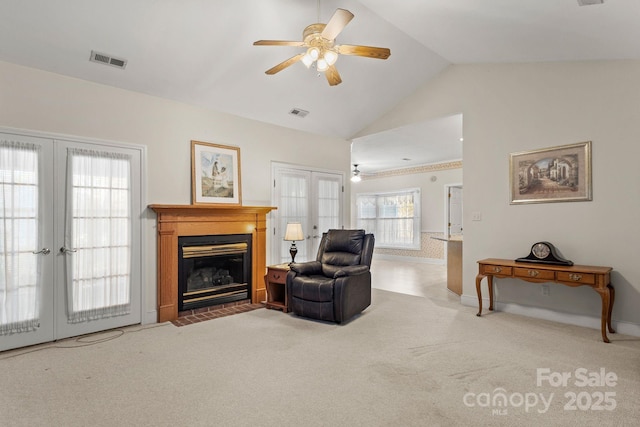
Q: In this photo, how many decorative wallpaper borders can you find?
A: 1